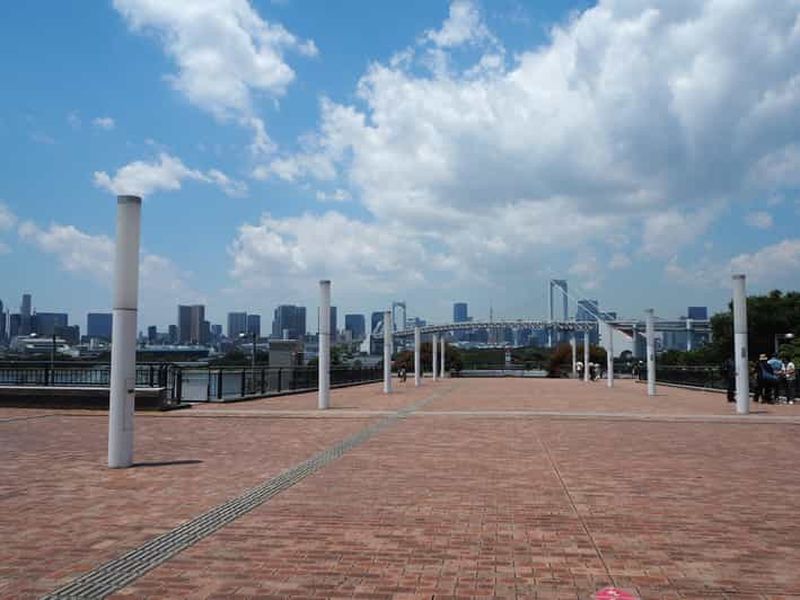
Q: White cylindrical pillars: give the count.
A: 11